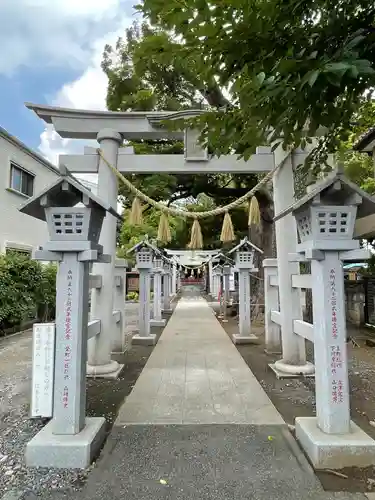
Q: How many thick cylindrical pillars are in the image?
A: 2